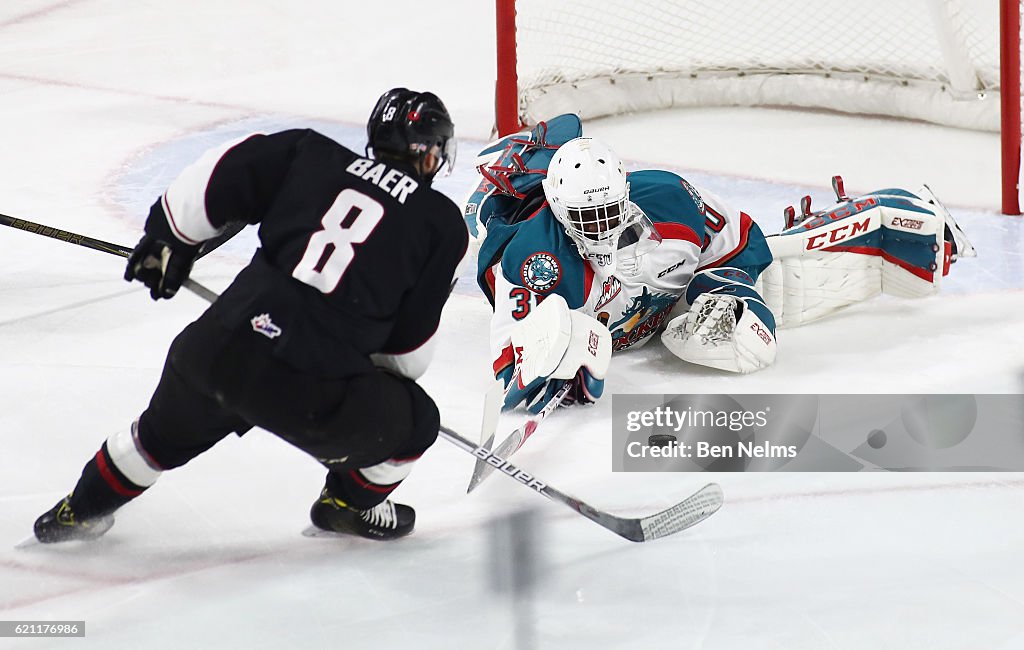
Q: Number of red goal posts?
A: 2